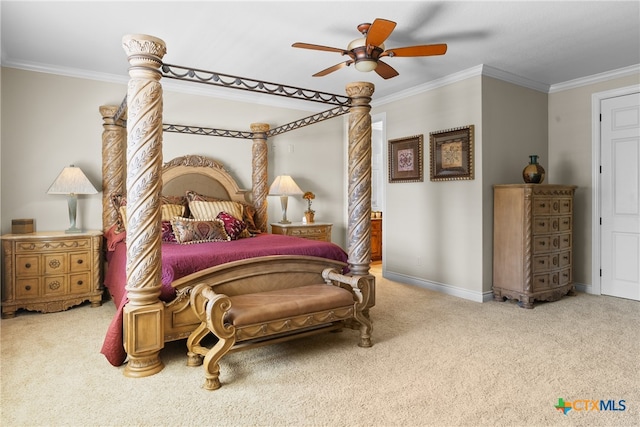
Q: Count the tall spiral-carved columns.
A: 4